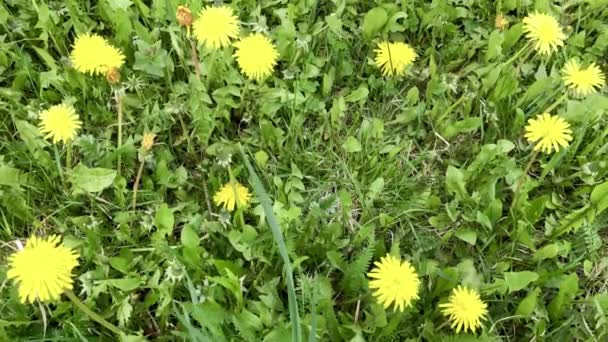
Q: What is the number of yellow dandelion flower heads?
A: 12